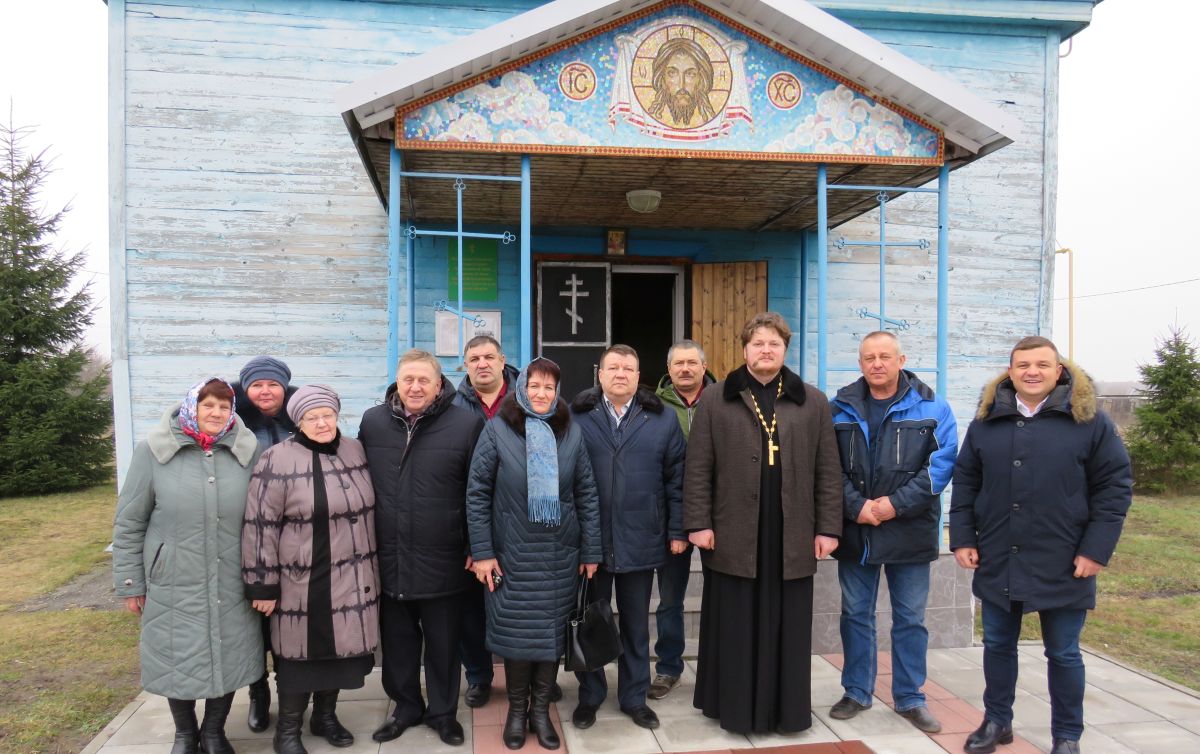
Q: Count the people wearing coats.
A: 11